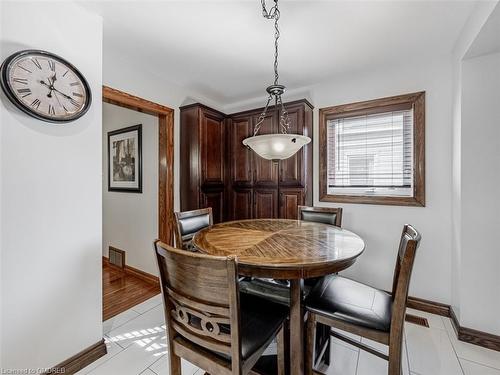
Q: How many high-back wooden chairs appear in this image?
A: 4